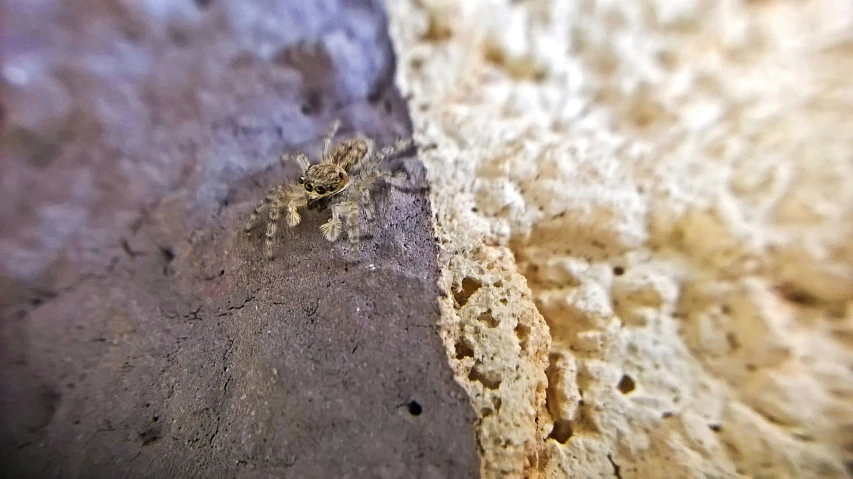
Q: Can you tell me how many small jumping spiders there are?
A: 1